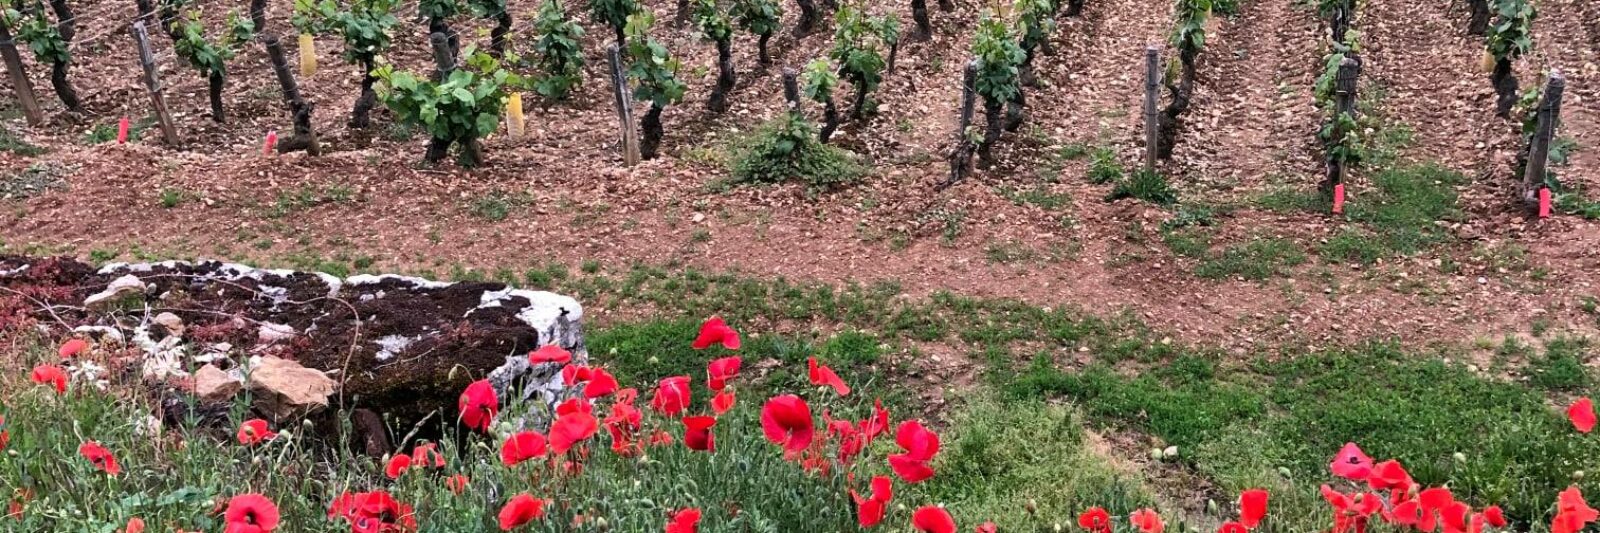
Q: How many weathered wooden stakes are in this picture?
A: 10